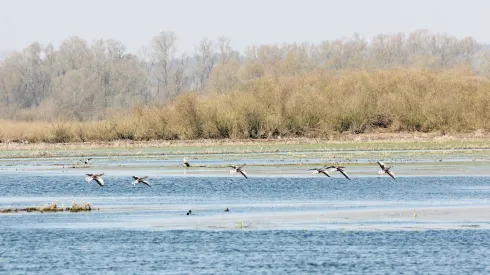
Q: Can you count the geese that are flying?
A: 6